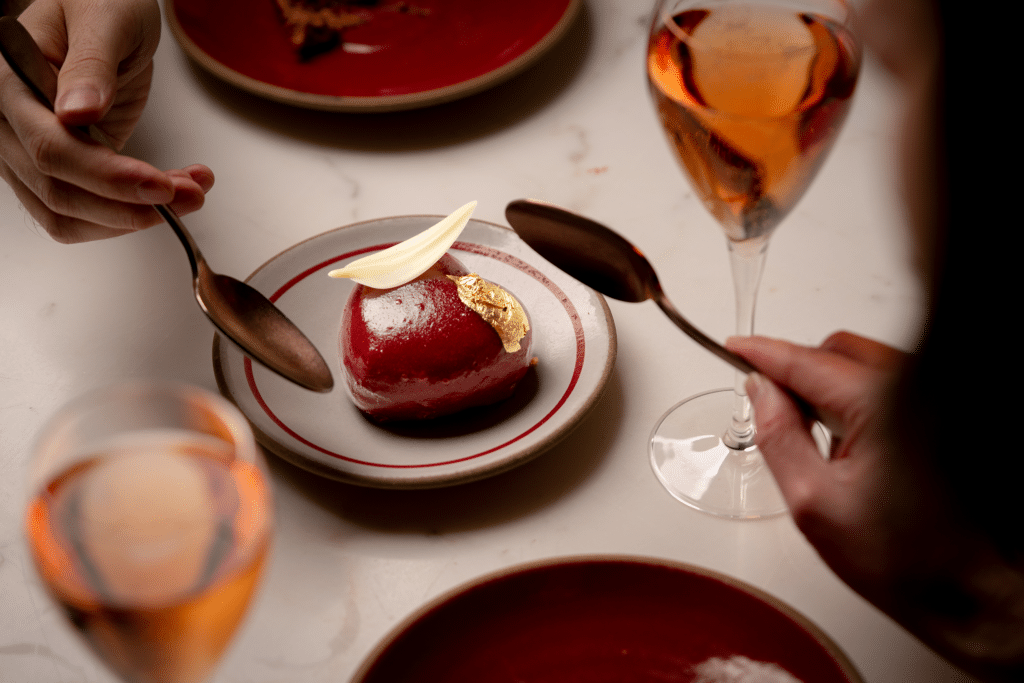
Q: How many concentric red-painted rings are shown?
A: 1